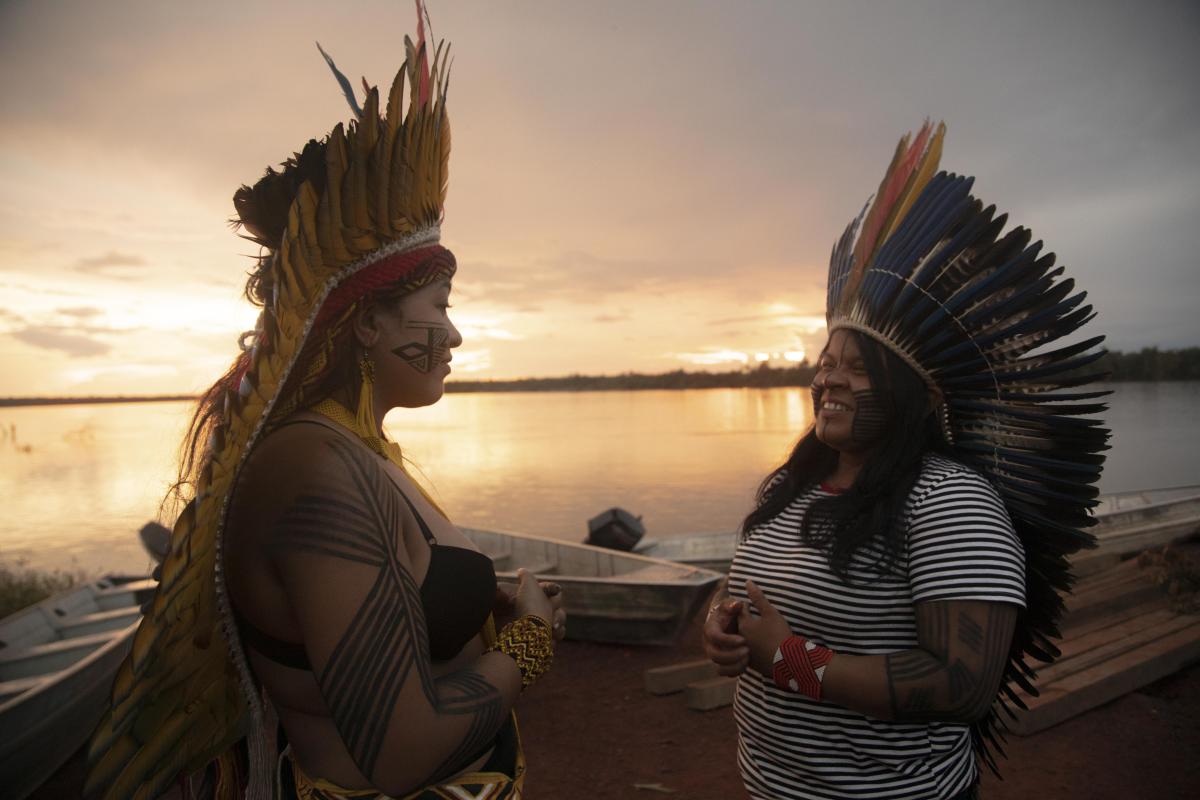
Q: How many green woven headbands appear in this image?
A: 0